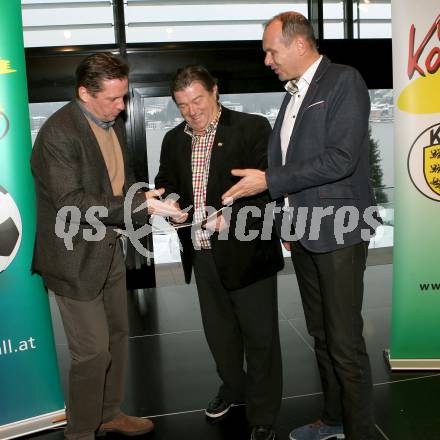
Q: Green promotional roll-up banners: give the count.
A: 2